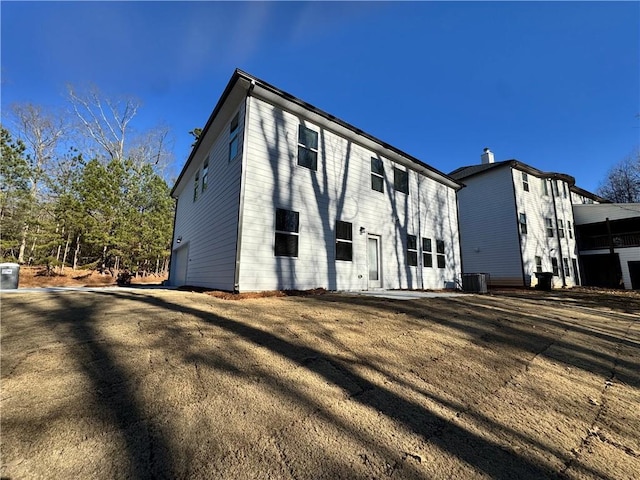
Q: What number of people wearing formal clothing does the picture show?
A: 0